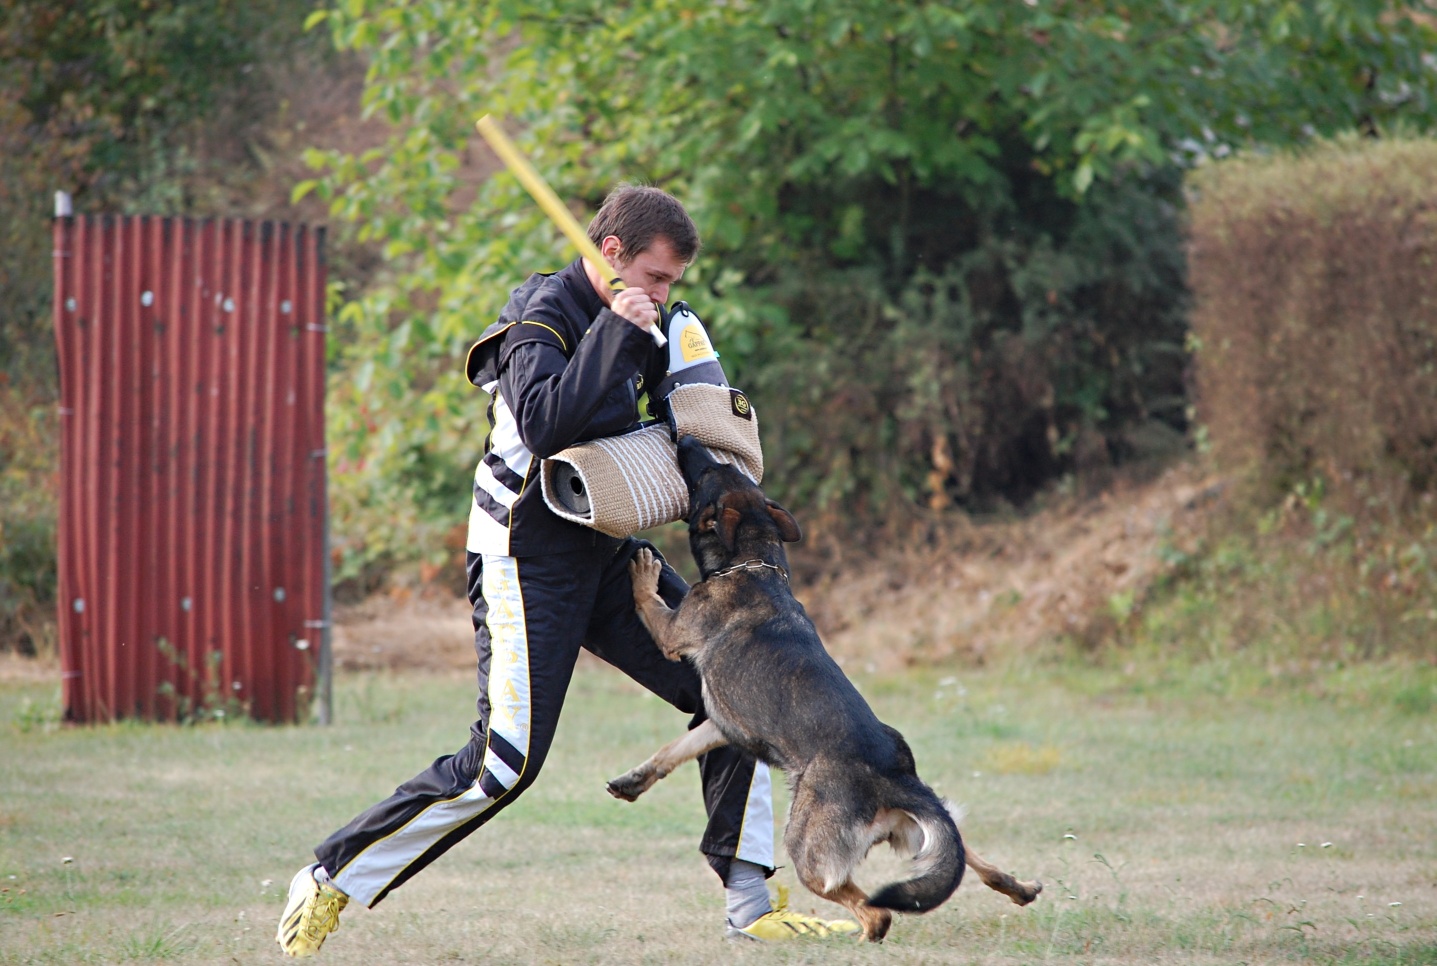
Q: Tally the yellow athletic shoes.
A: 2